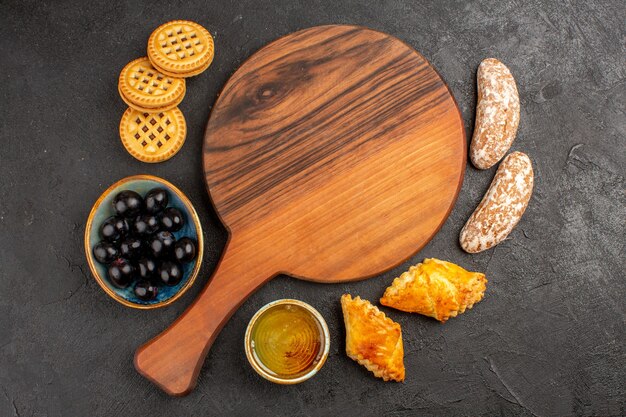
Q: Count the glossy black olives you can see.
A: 13